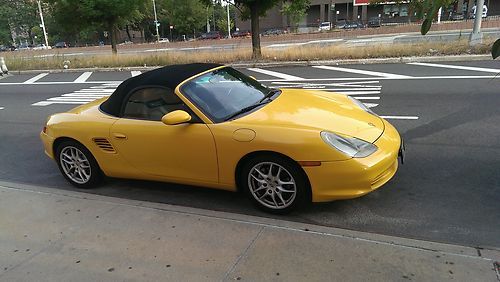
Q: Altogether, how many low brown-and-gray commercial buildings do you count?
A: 1